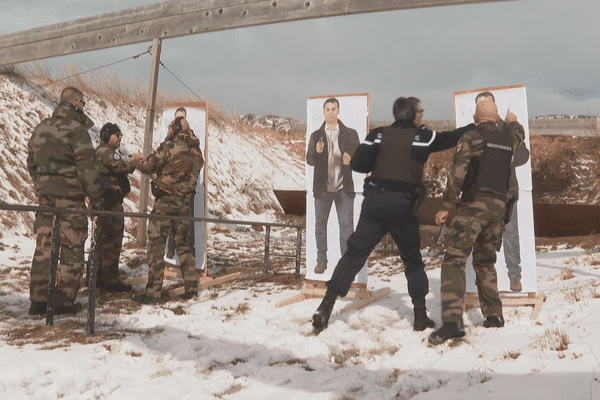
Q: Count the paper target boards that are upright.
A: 3